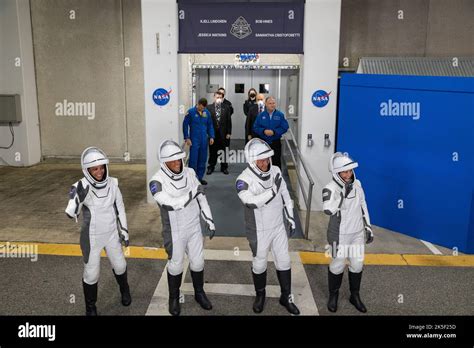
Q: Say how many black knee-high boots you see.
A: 8